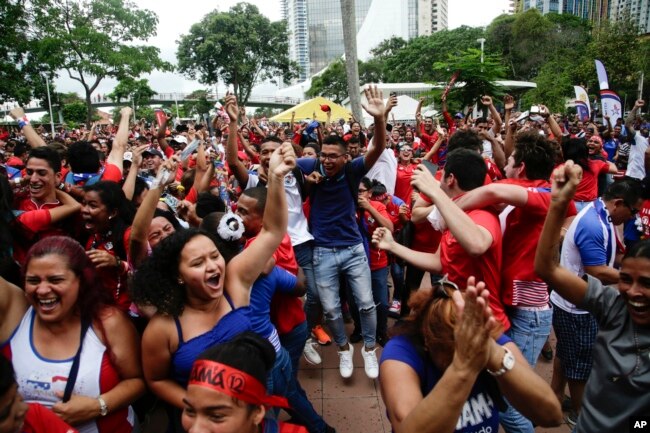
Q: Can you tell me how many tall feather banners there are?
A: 2